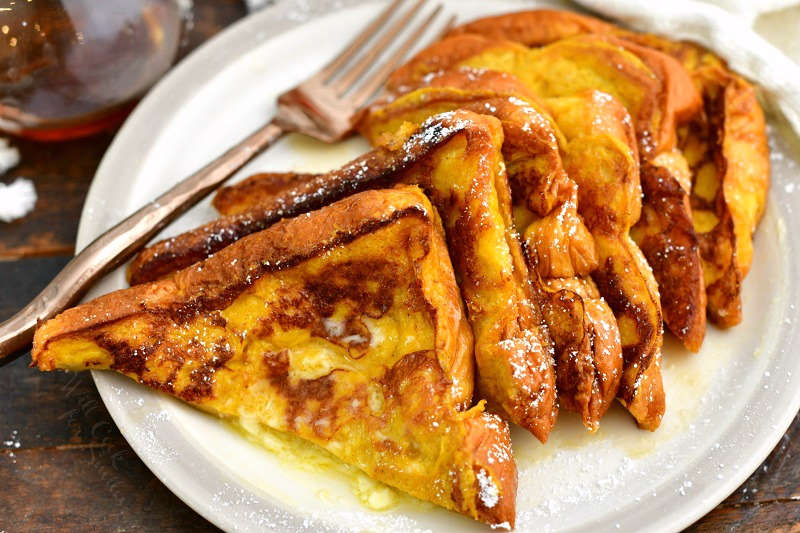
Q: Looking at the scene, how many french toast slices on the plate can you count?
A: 6